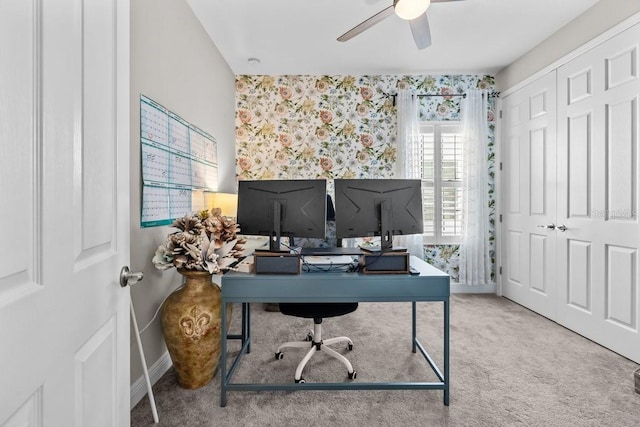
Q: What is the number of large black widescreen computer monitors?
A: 2